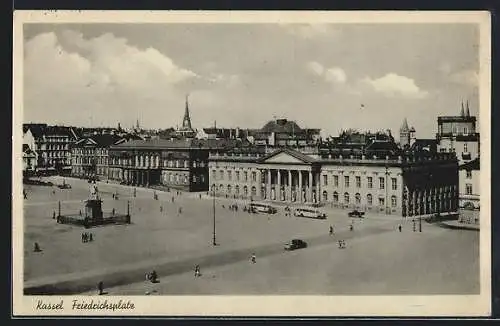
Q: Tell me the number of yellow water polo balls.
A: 0